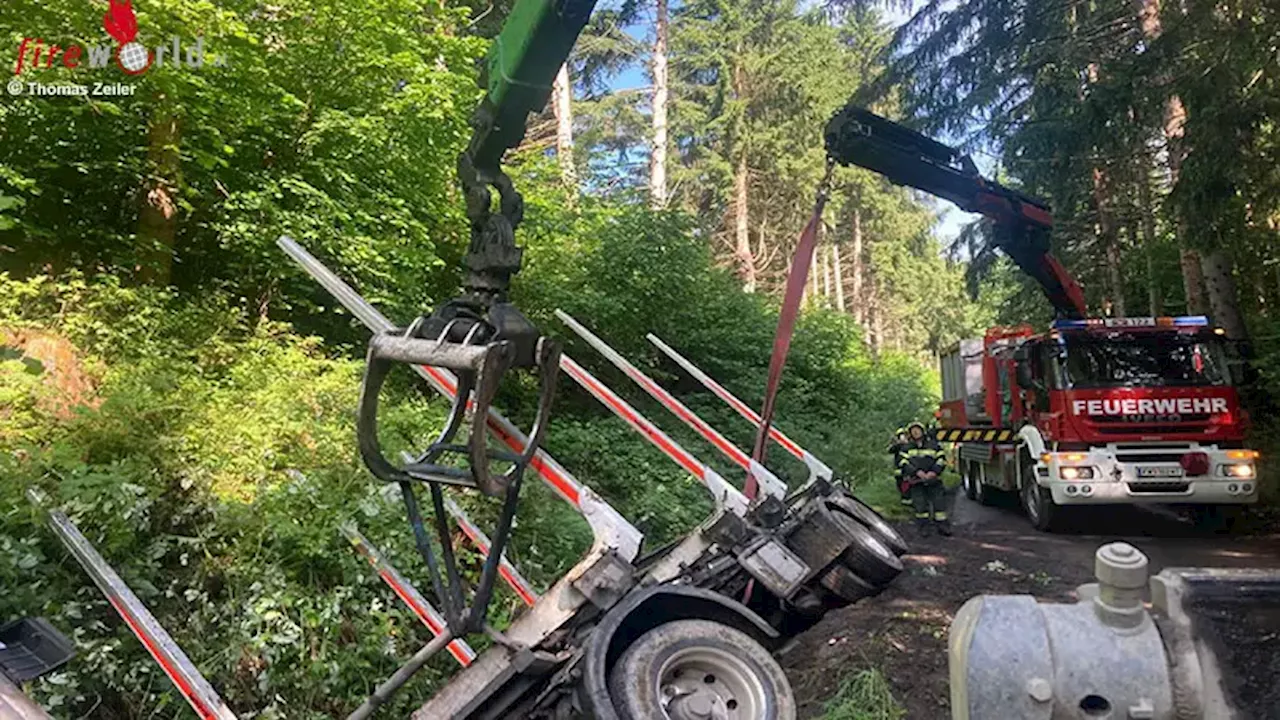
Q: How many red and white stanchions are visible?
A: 7